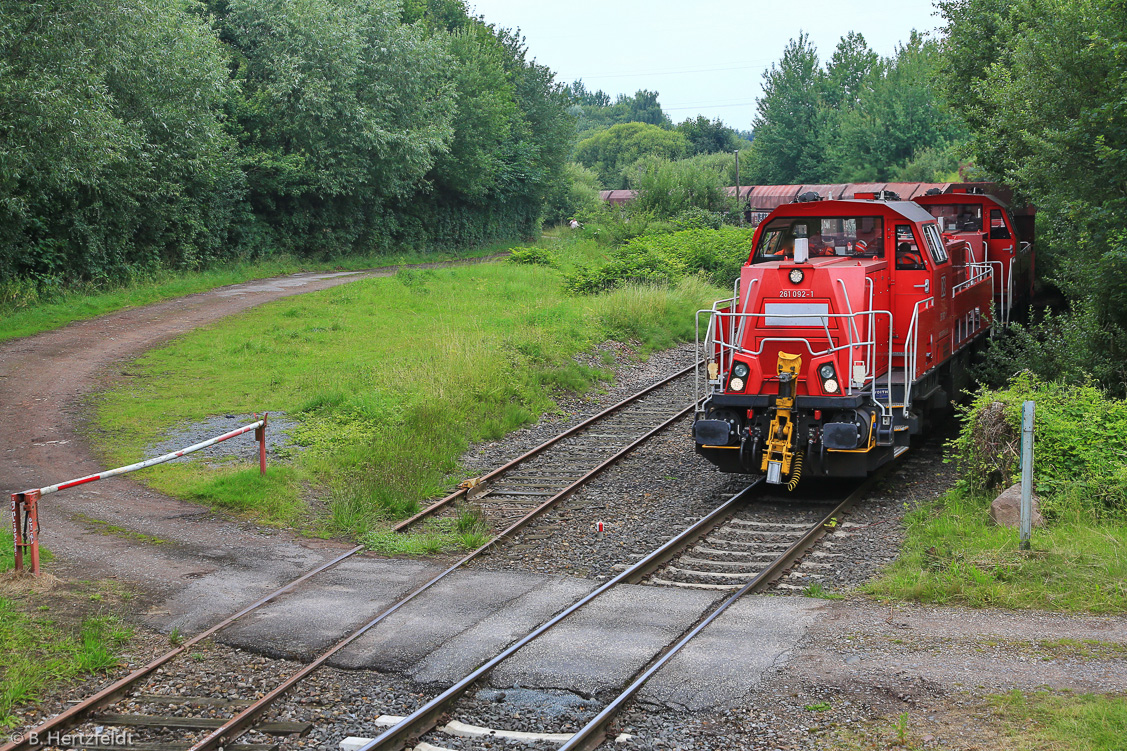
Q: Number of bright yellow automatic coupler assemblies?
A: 1